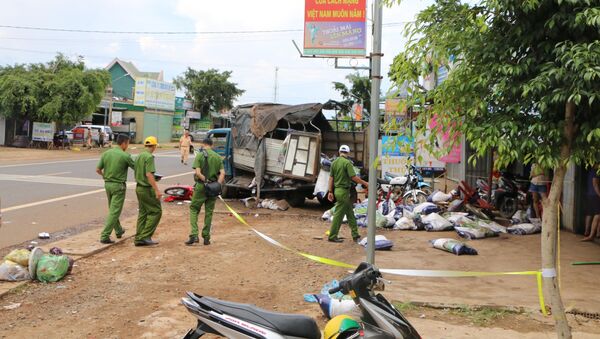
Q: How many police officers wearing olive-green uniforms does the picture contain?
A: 4